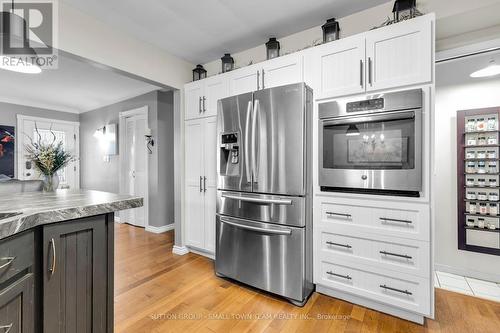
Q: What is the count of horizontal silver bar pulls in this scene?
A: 6